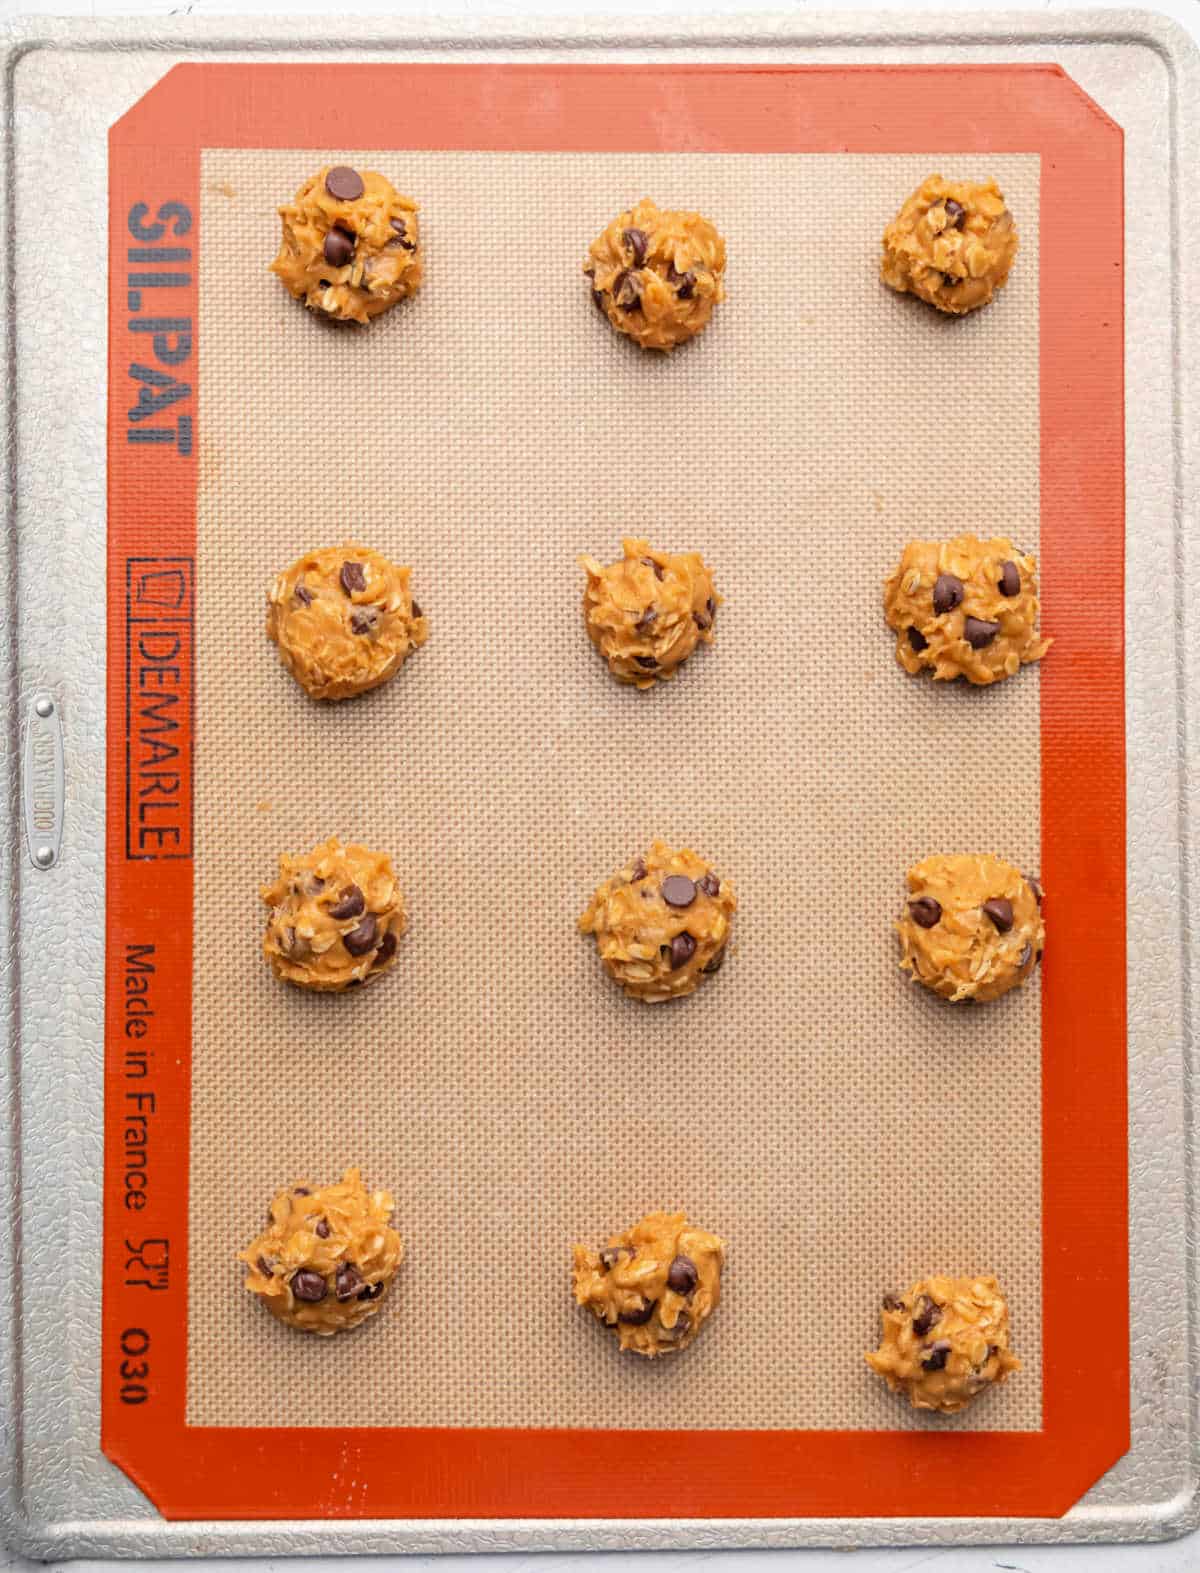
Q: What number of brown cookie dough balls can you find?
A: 12